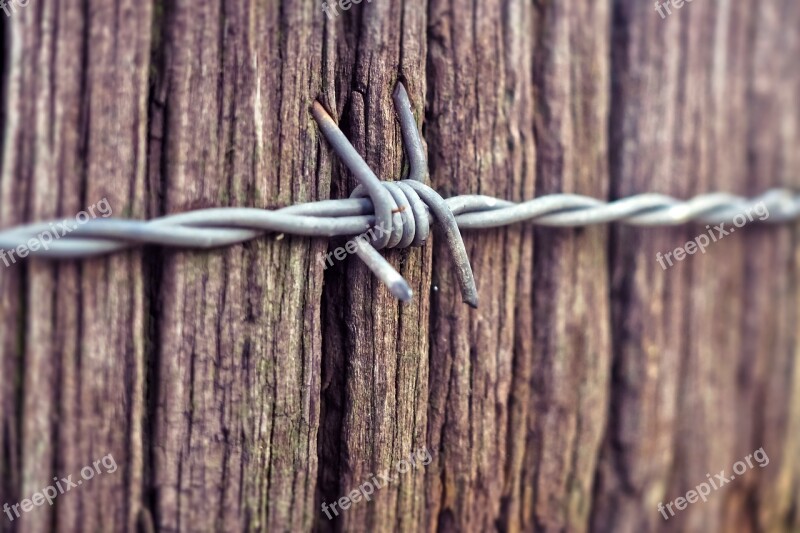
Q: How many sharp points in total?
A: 4